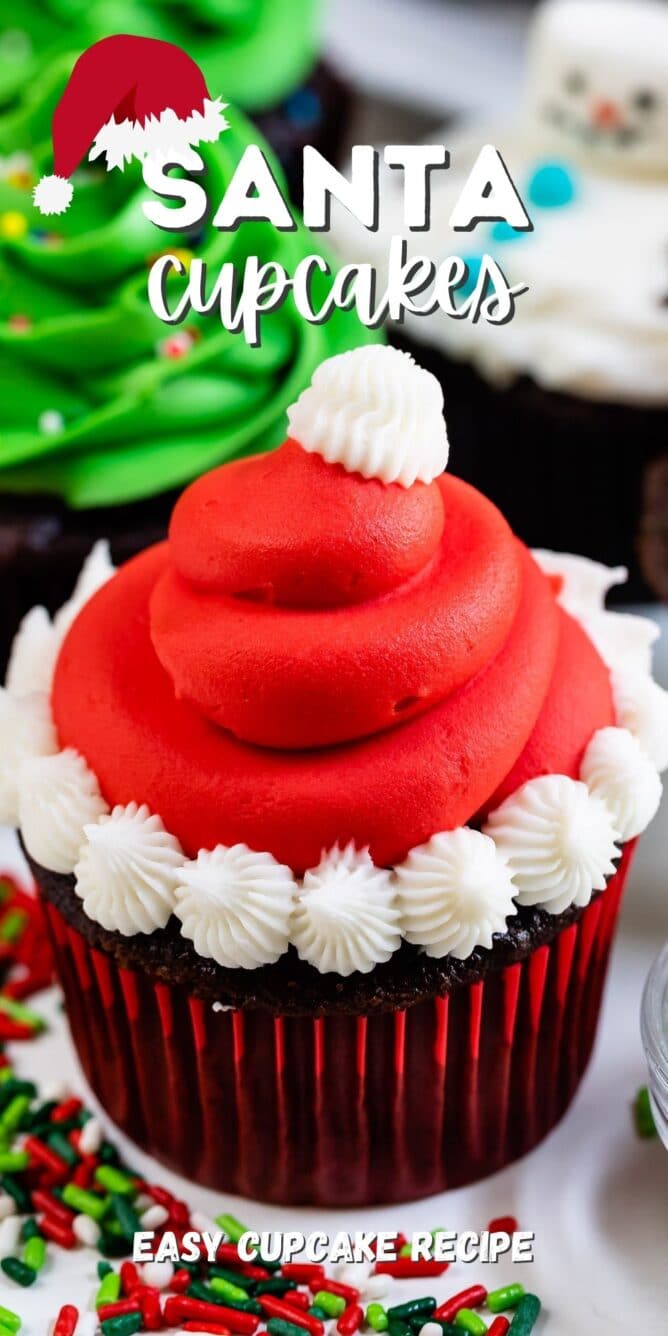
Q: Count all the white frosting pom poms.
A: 14